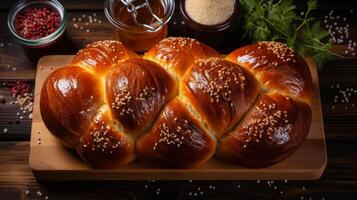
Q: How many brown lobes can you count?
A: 9